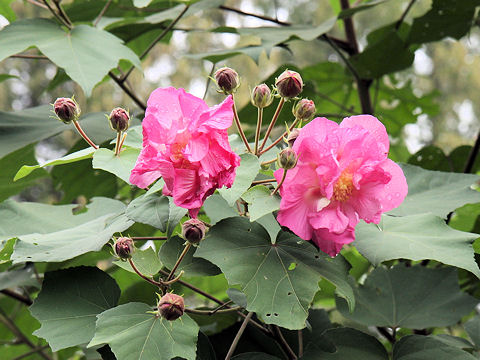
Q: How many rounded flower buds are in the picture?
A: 11